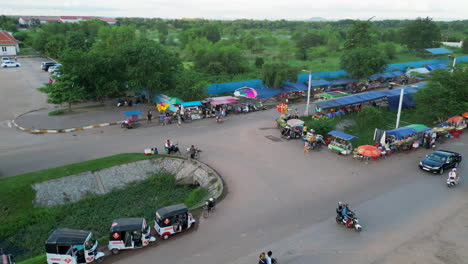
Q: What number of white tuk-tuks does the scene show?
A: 3